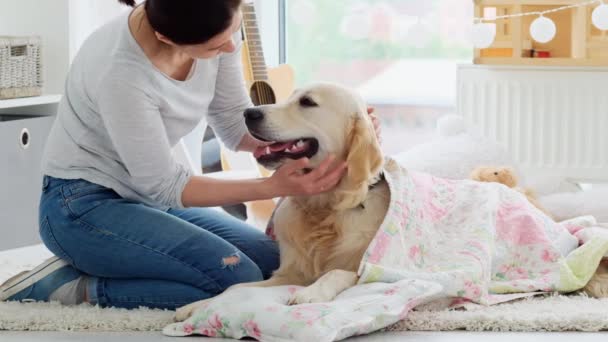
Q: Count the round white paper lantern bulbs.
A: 3